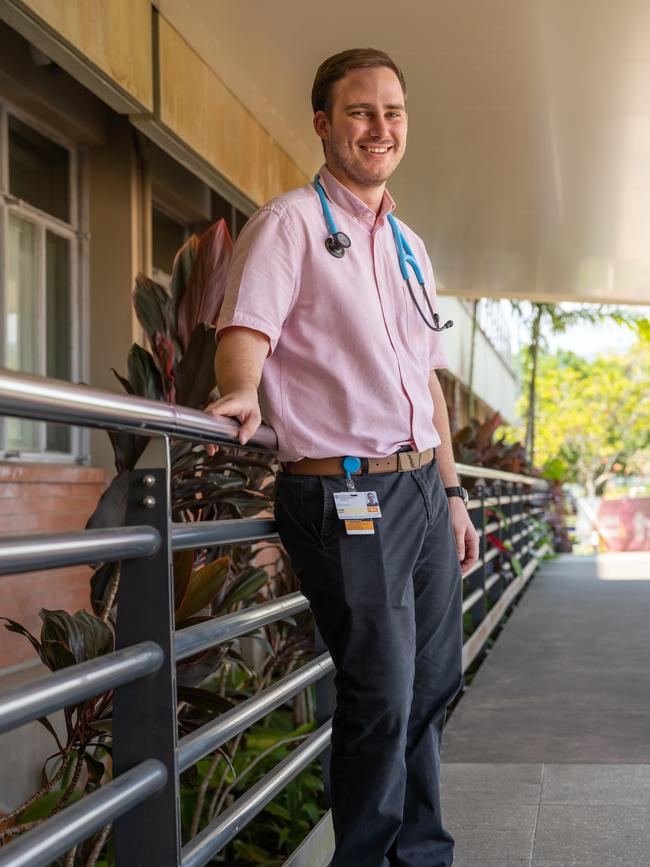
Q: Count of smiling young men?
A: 1